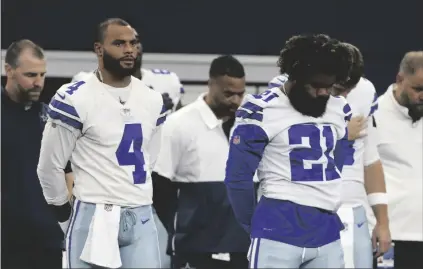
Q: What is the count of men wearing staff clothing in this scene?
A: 3